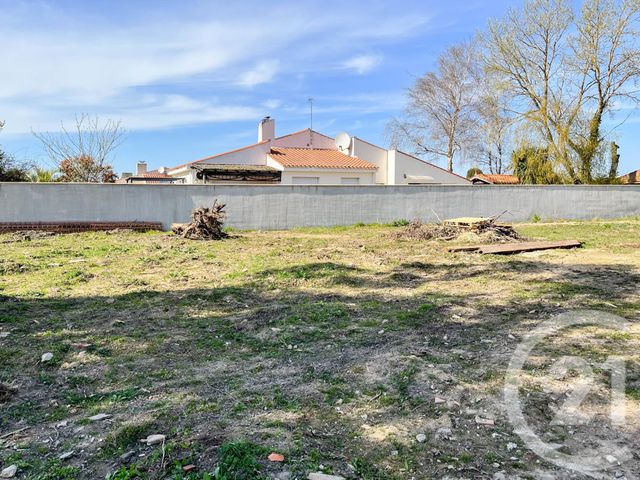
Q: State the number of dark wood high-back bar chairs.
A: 0